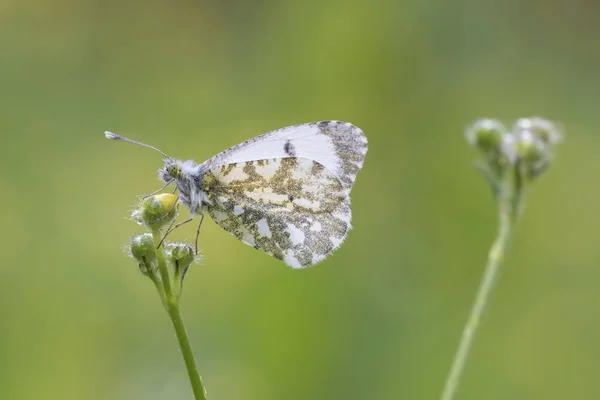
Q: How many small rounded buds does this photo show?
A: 6